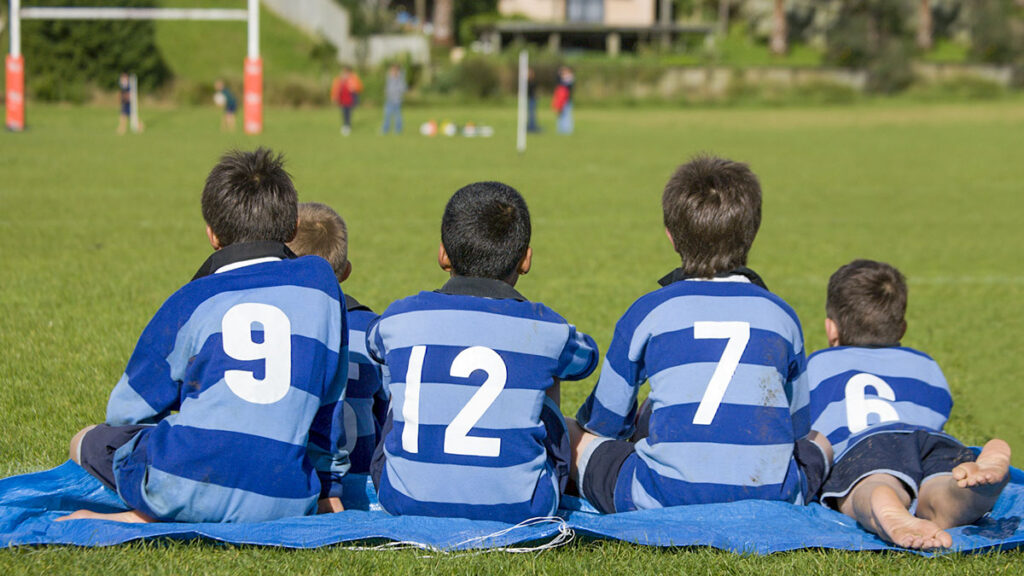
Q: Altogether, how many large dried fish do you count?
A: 0